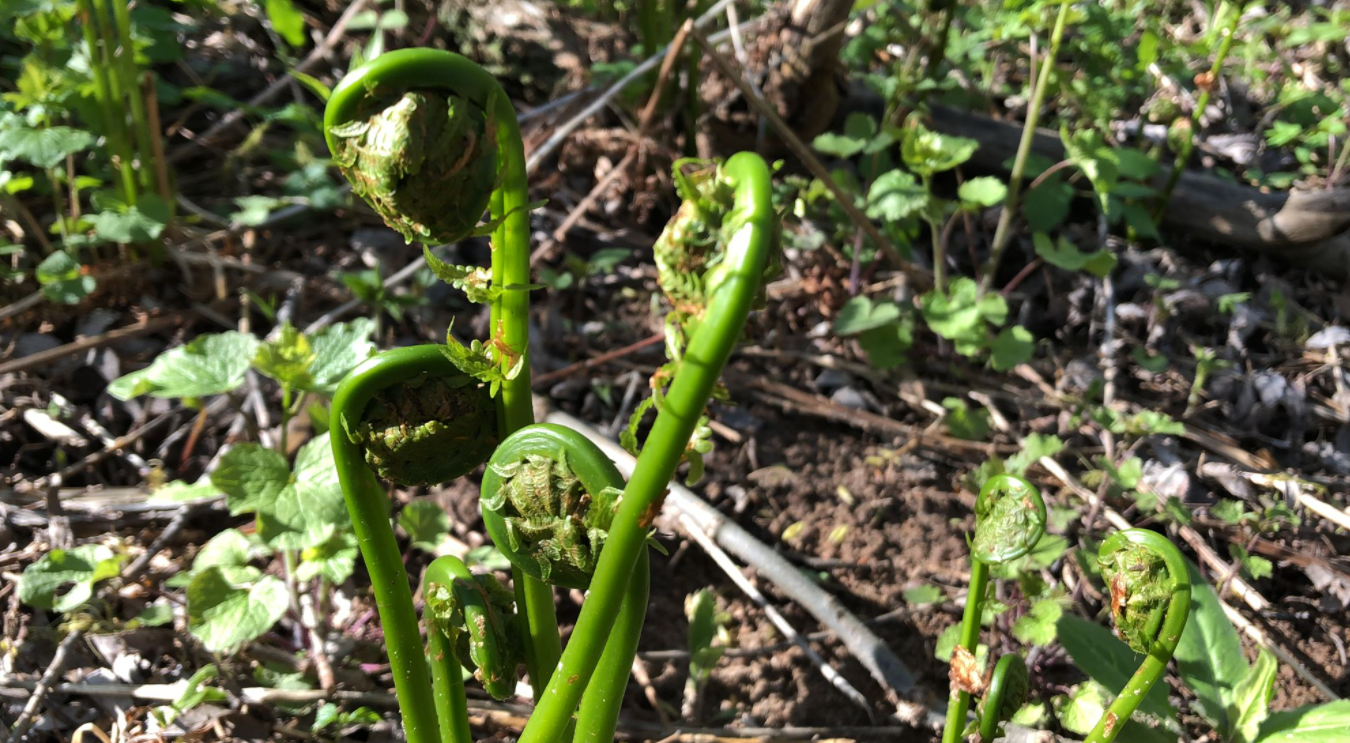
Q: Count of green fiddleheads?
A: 8